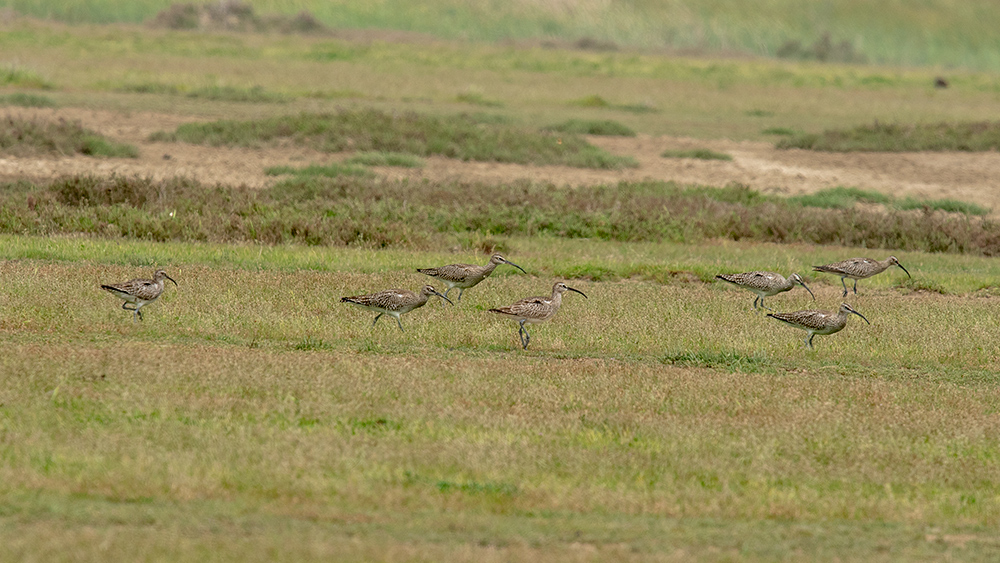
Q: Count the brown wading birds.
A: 7